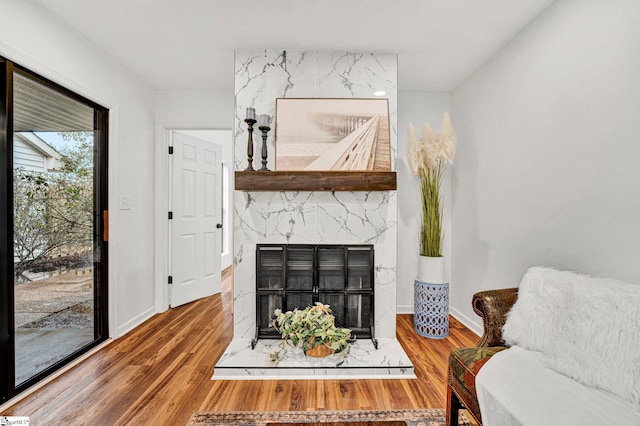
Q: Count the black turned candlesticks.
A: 2